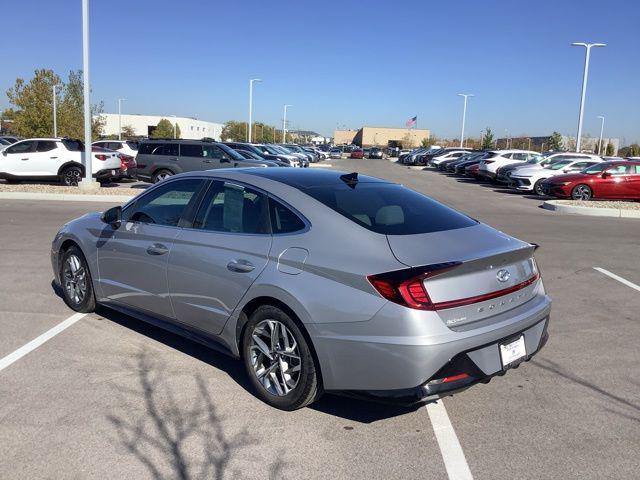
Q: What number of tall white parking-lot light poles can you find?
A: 8